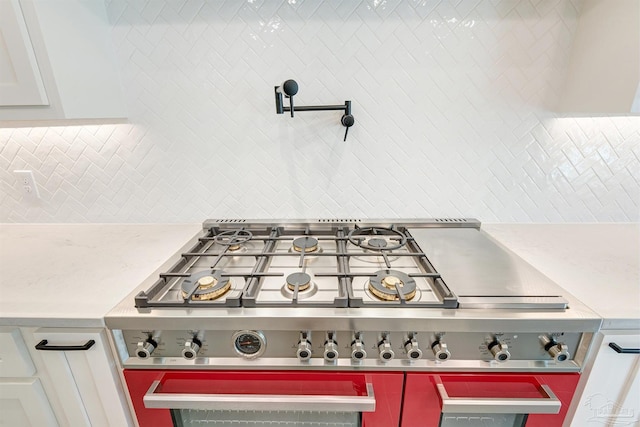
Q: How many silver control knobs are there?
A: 10